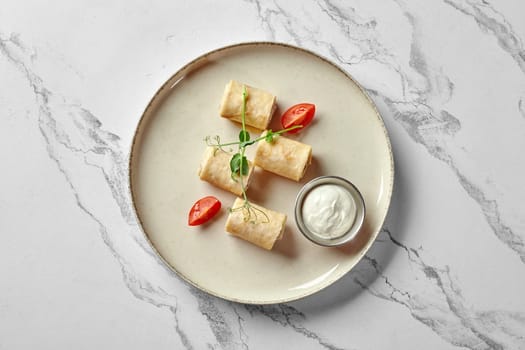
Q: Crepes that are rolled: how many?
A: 4